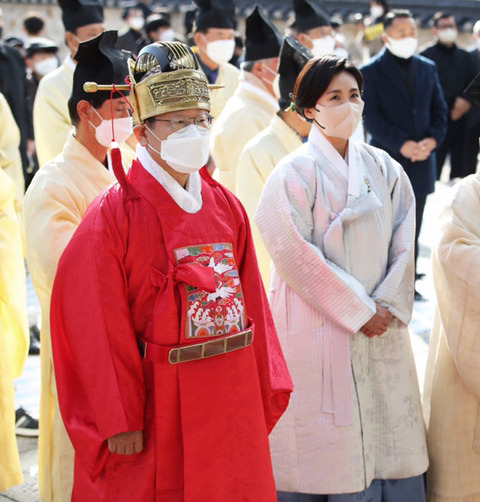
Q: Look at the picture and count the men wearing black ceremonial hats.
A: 6